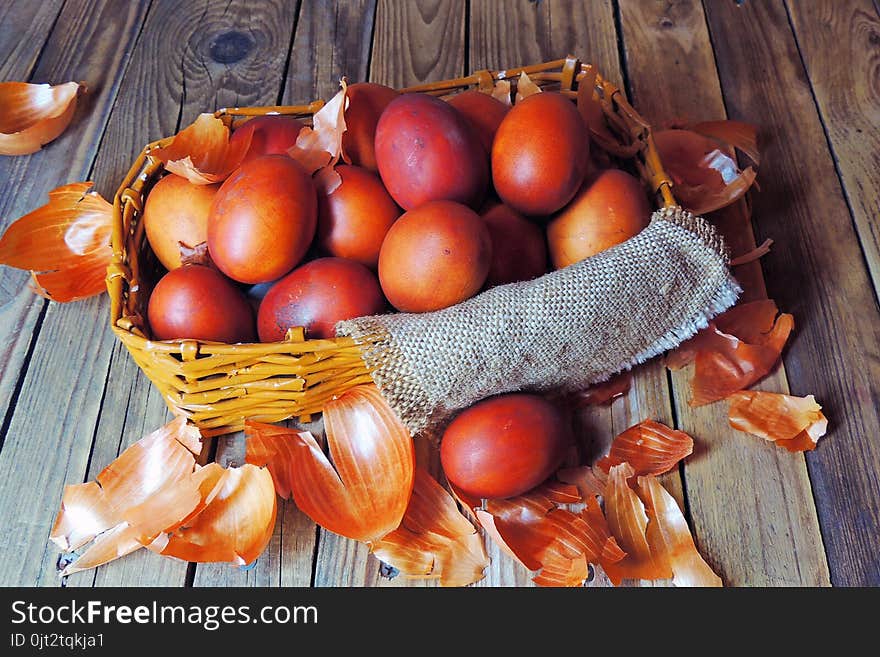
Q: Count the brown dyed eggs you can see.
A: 14